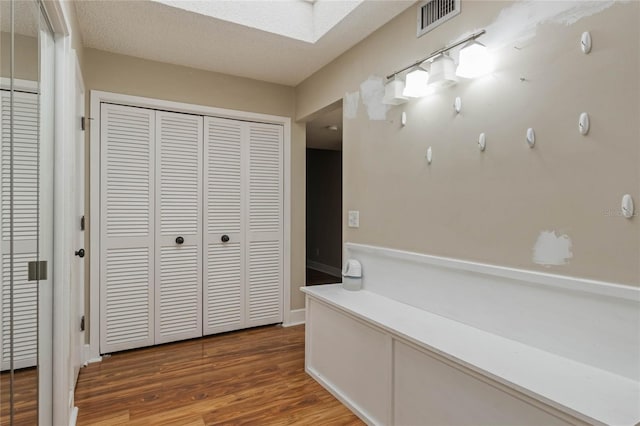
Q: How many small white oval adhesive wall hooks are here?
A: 8